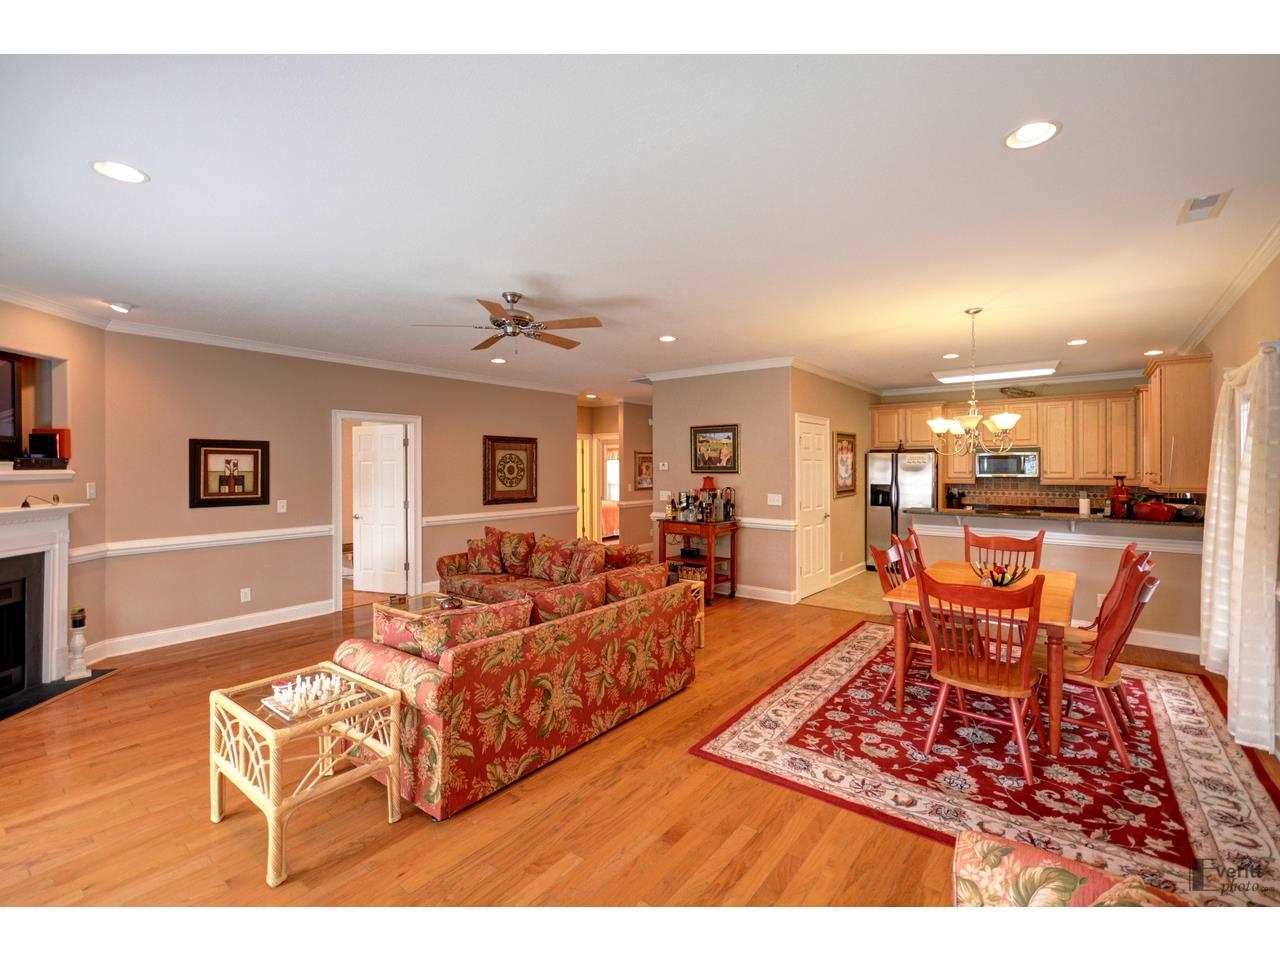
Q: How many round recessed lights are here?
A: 9